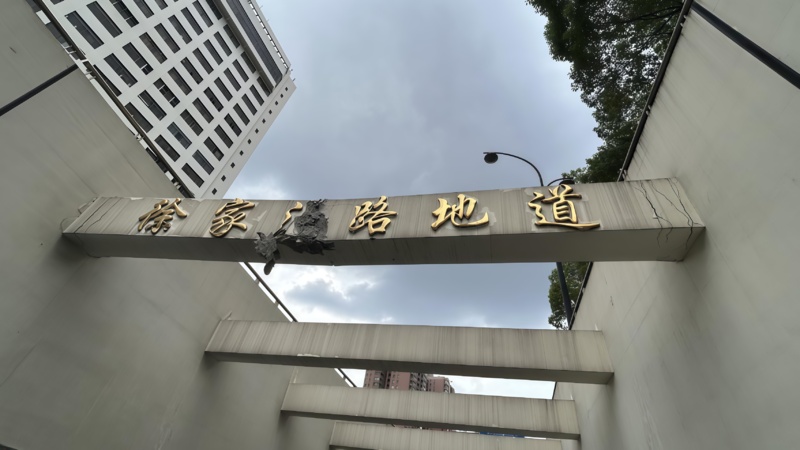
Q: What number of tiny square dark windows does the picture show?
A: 11